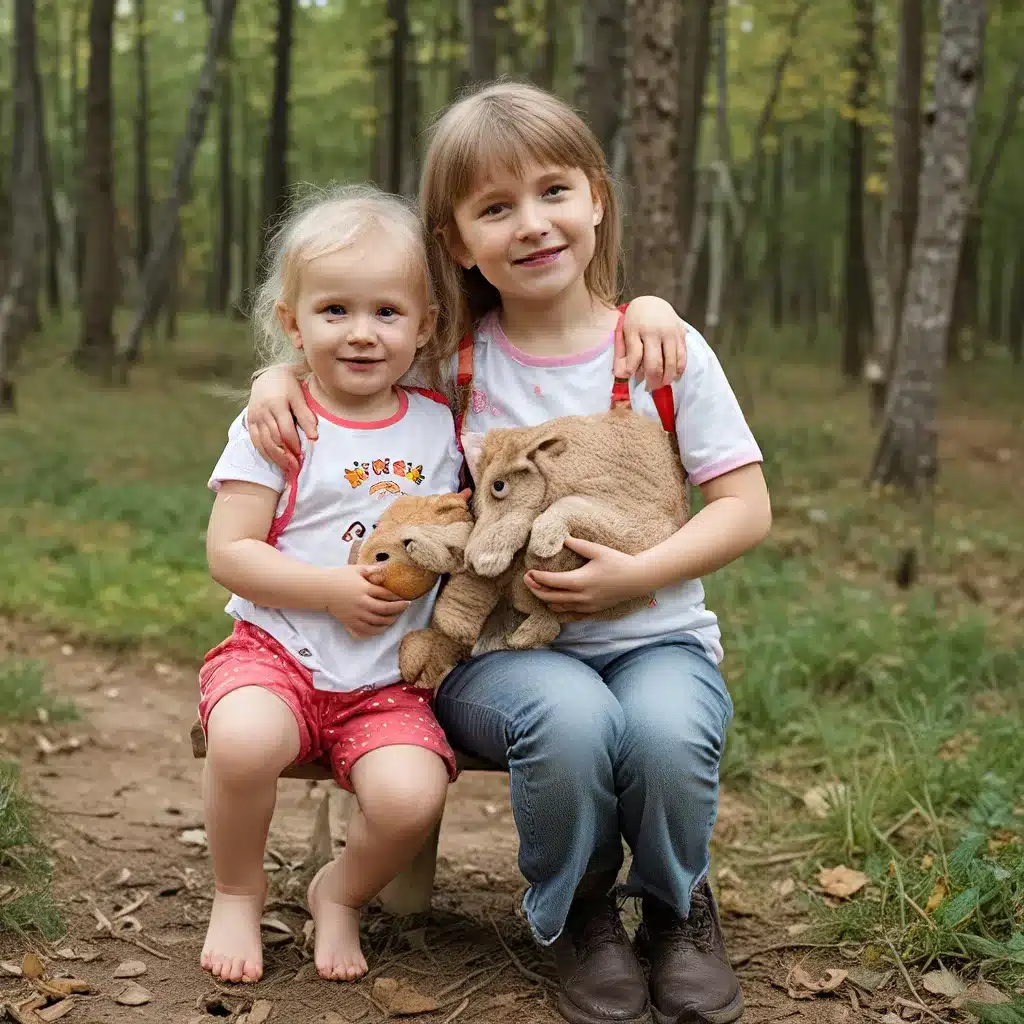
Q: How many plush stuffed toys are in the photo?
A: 2